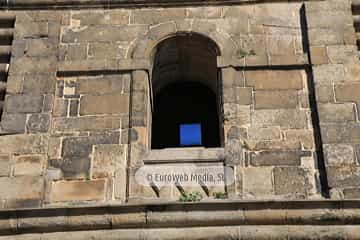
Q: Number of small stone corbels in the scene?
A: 3